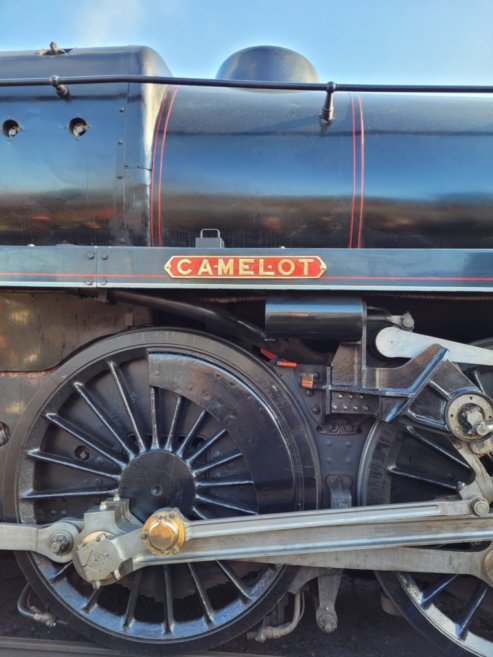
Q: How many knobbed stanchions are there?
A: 2